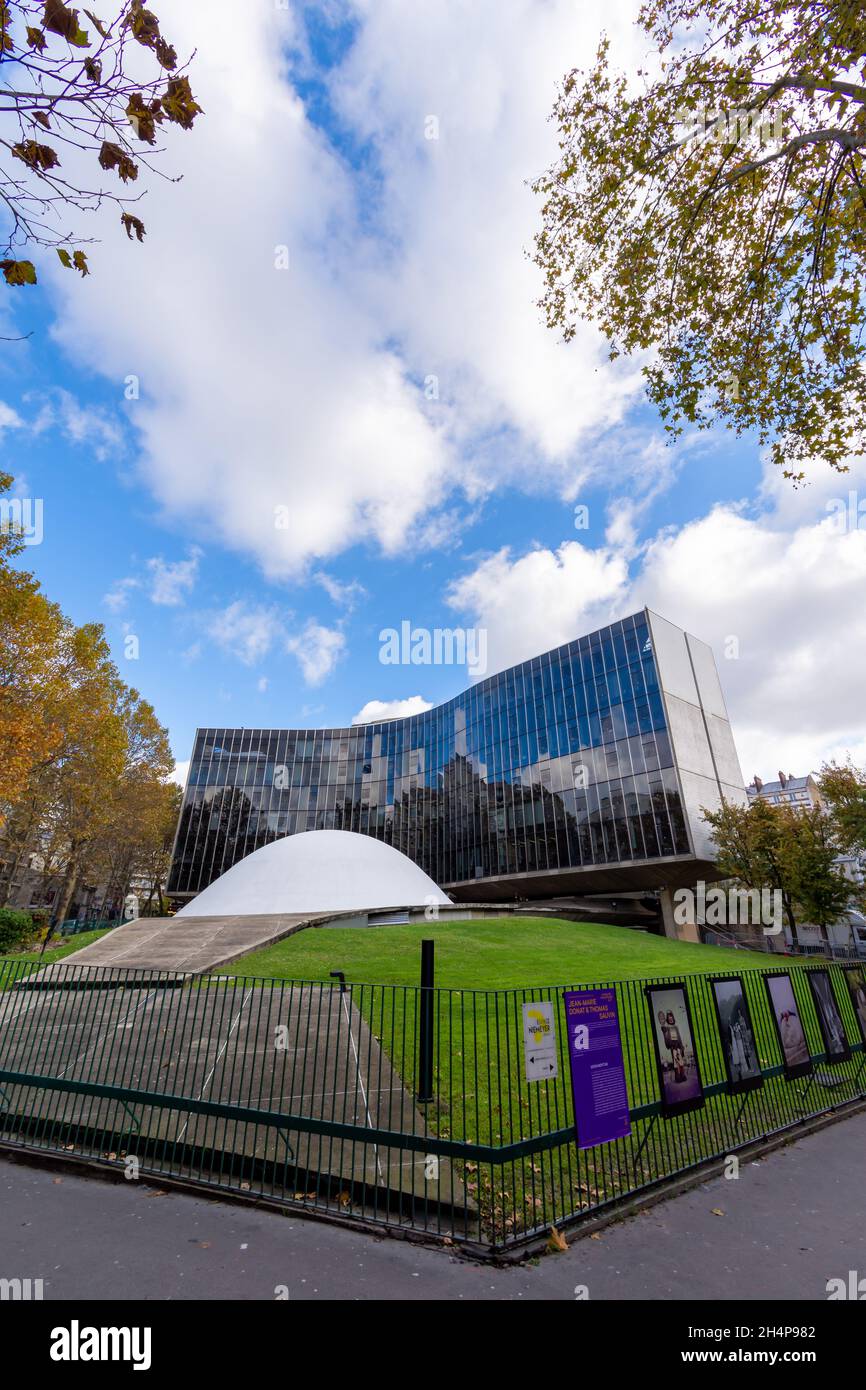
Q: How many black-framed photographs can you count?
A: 5